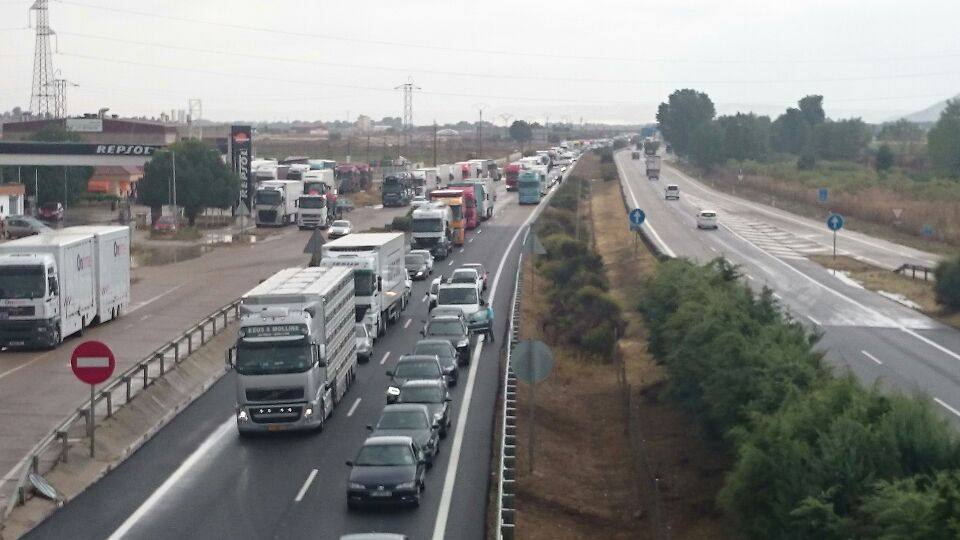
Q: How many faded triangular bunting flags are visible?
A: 0